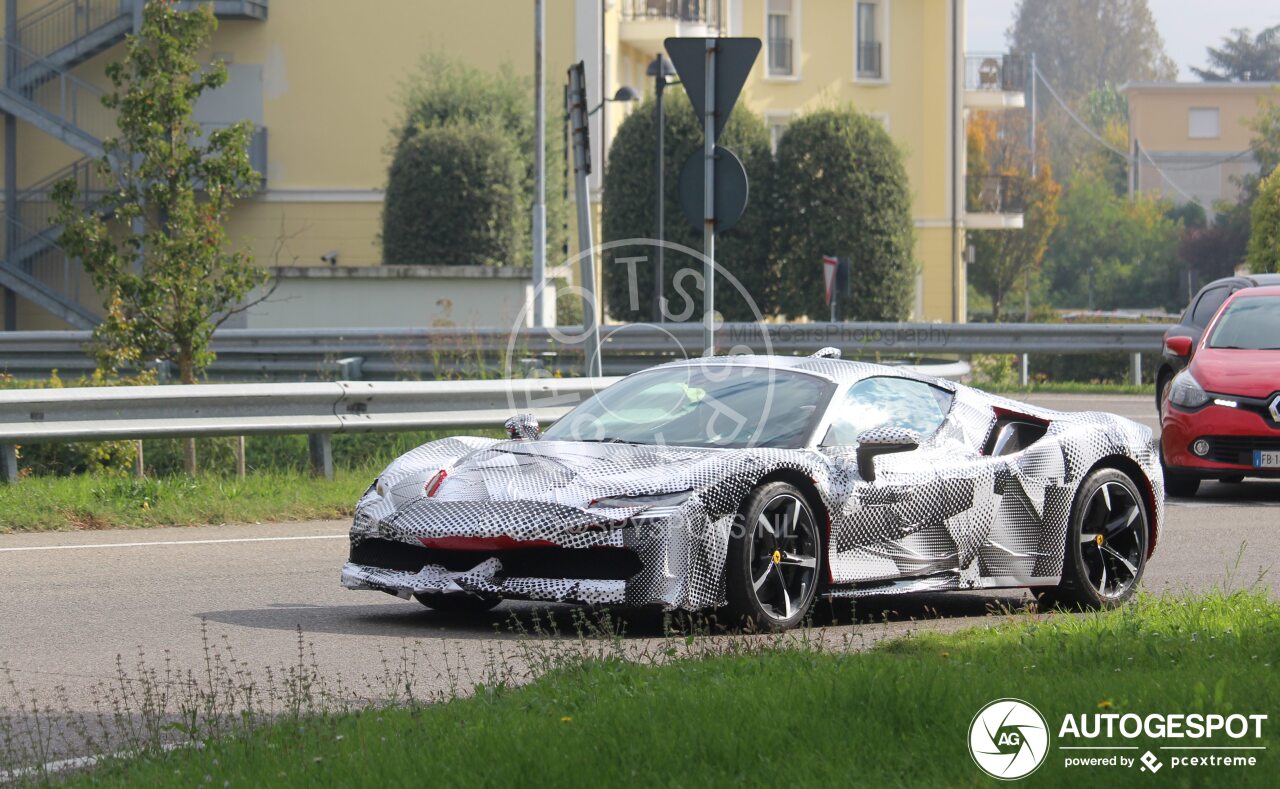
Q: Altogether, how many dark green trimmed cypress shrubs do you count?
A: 3